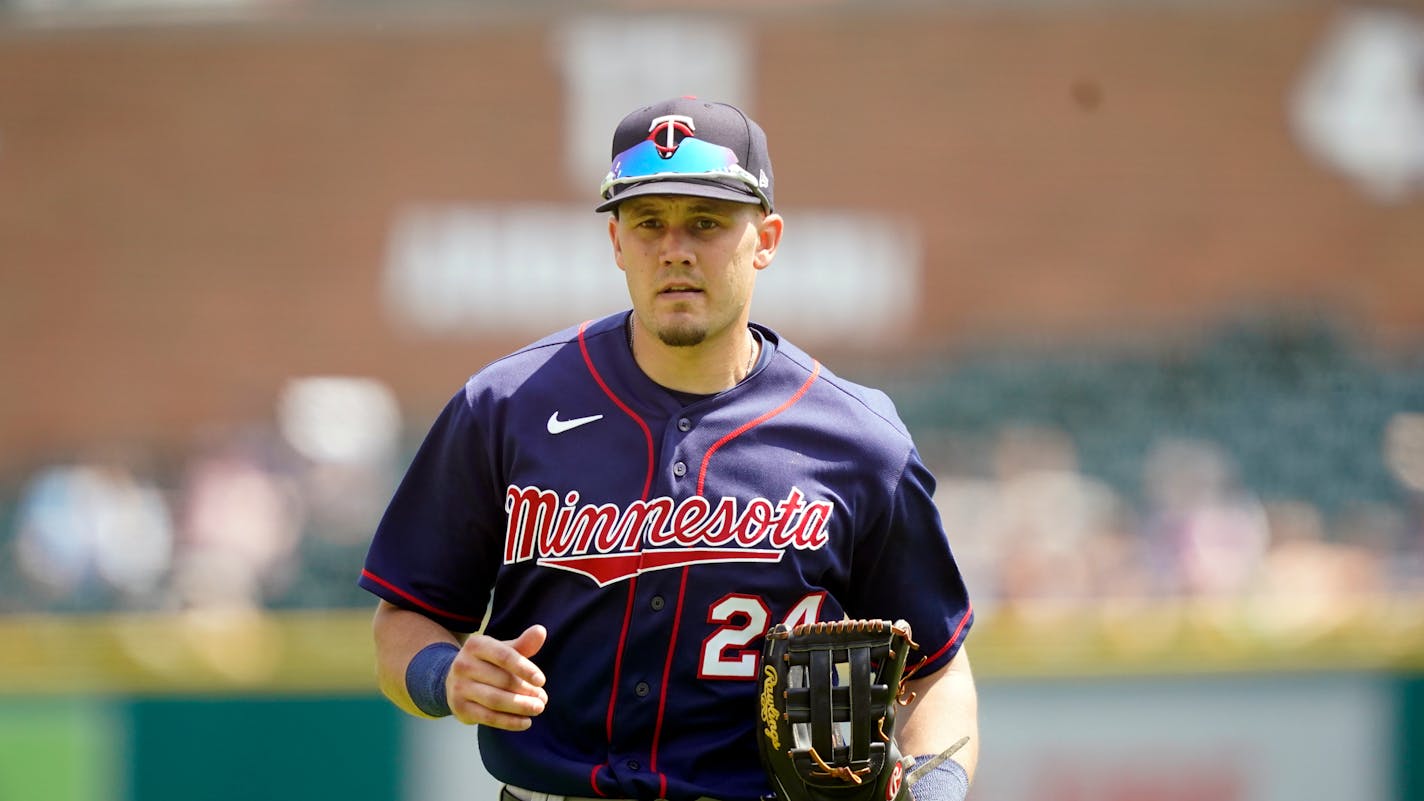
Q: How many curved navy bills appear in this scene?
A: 1